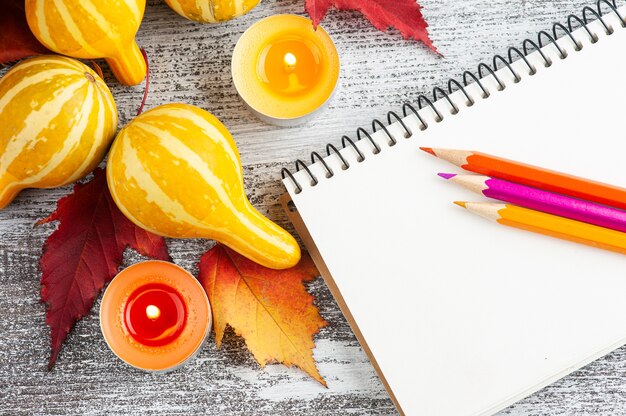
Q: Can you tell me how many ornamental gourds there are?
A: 4